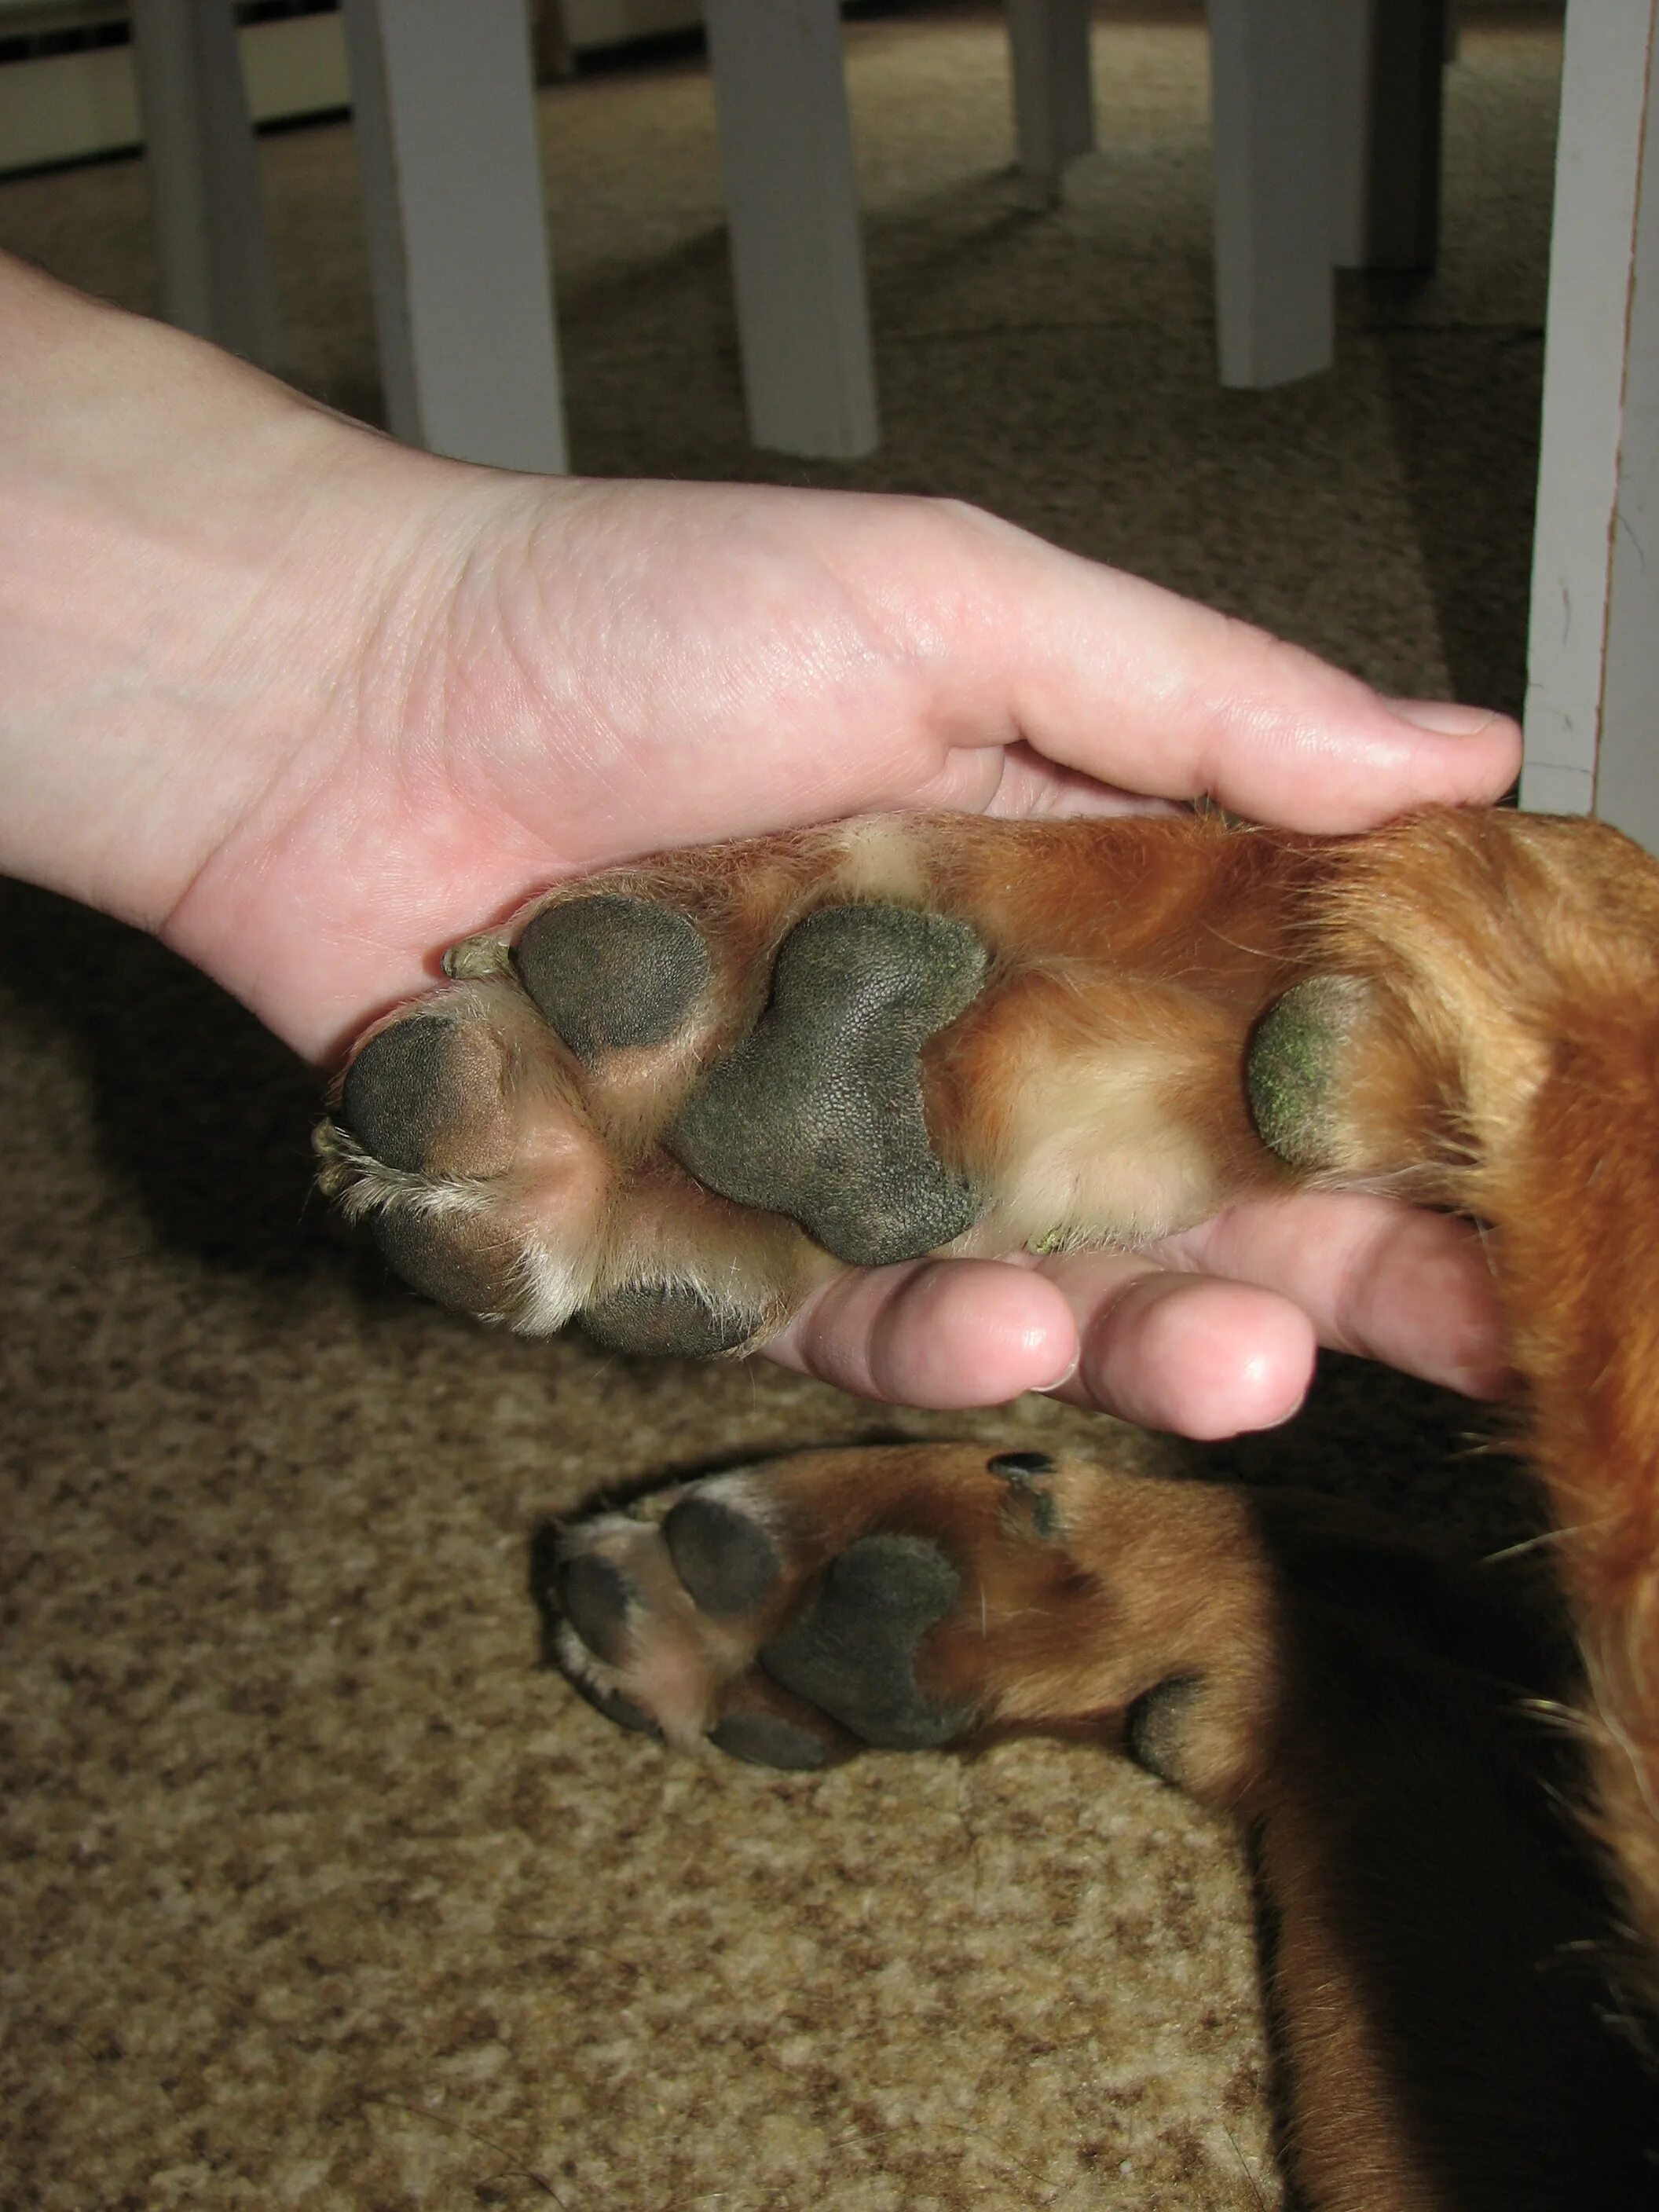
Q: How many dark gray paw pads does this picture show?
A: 12